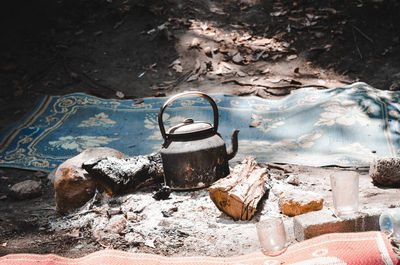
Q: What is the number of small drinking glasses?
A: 2